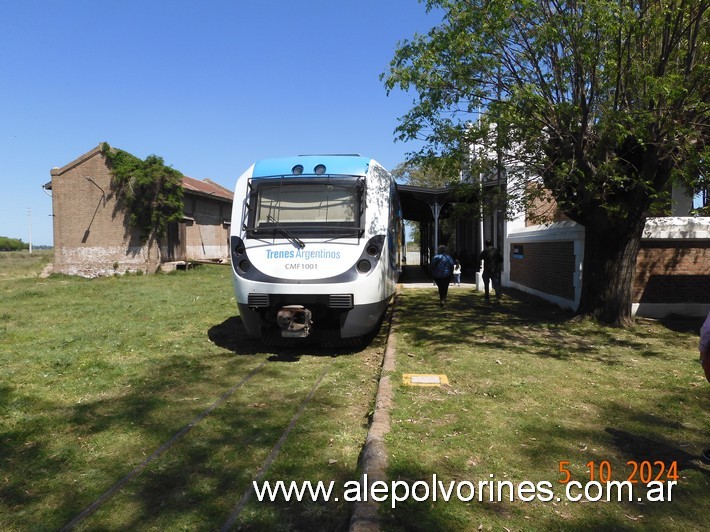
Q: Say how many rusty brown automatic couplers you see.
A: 1